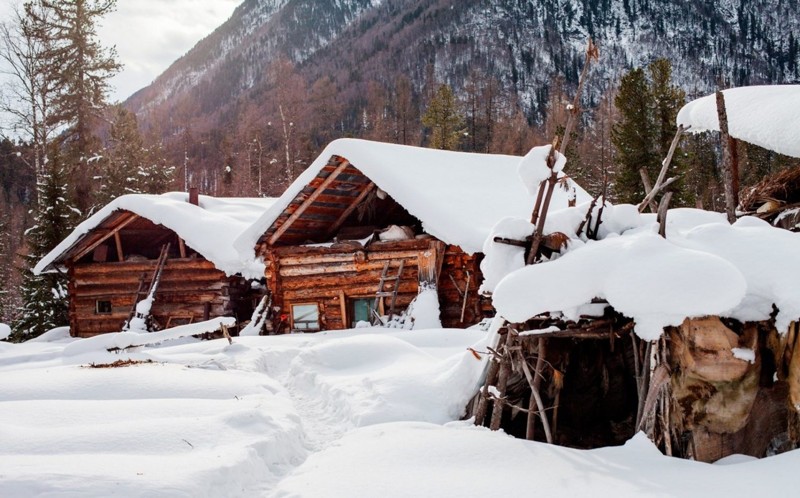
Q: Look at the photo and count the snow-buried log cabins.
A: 2